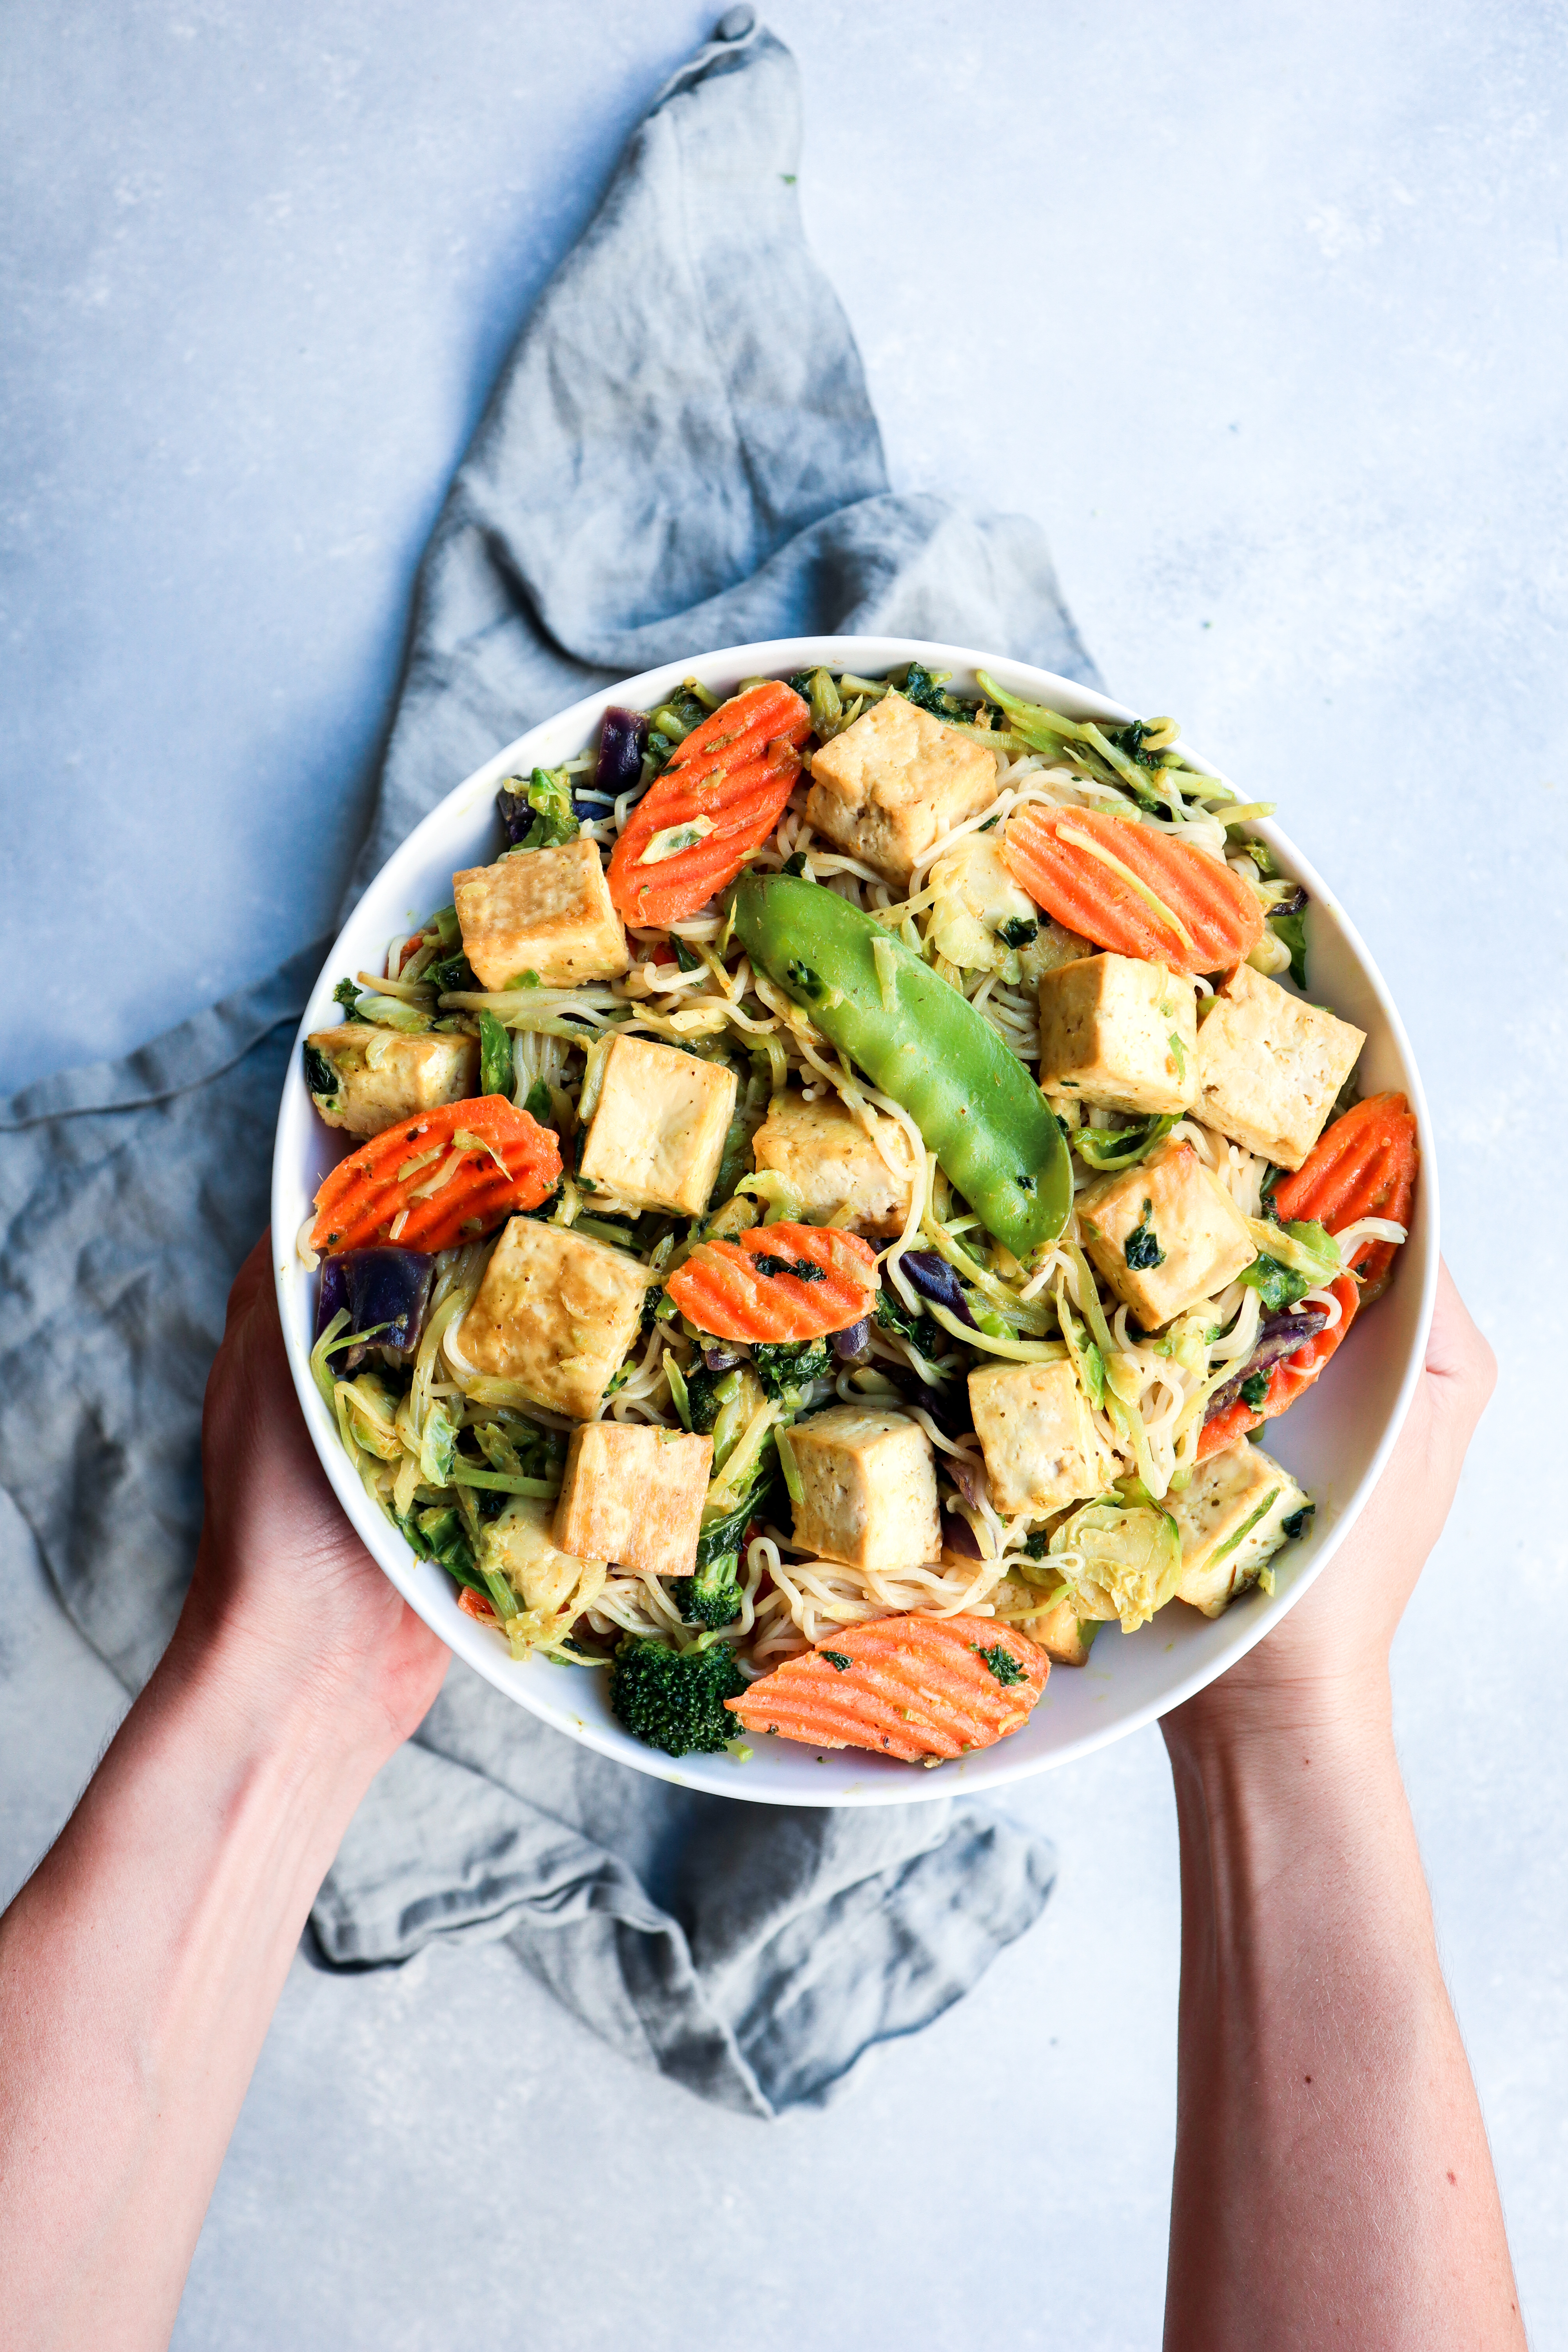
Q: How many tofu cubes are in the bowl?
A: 14